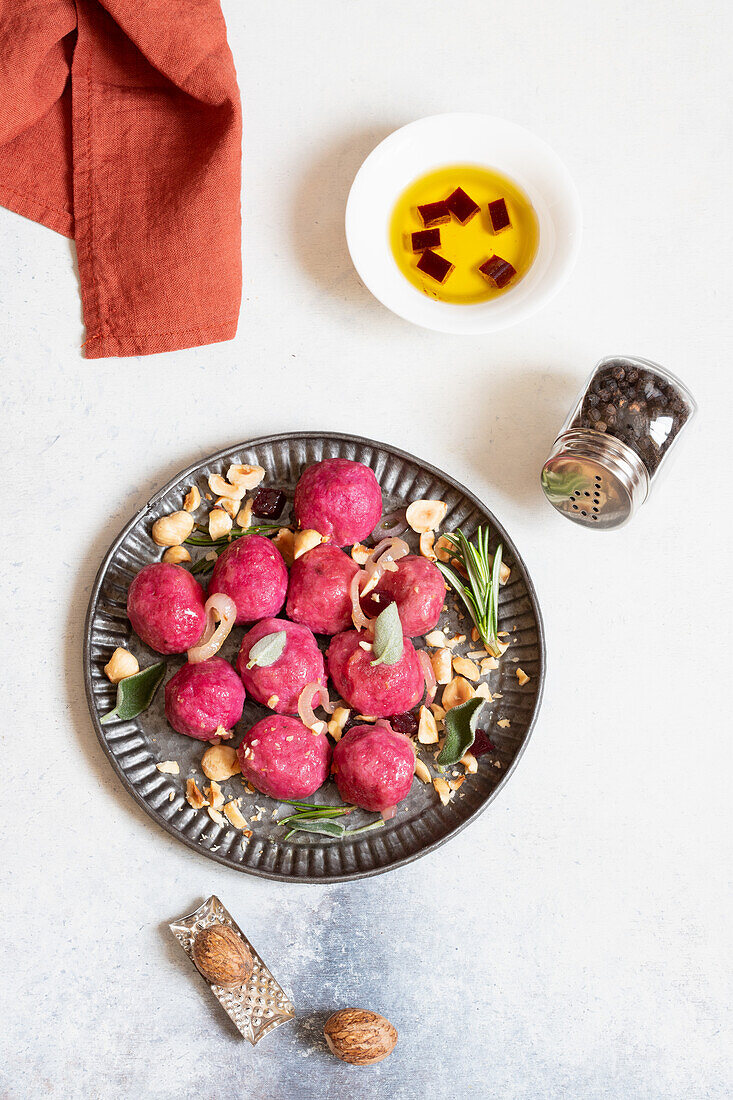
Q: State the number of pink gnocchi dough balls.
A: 10